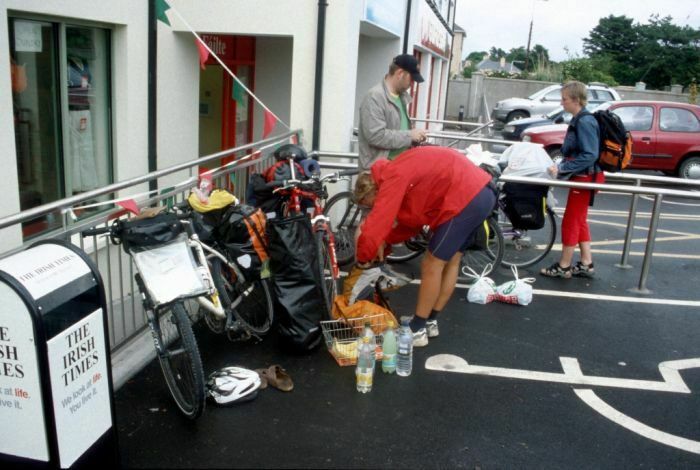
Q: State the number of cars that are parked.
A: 3